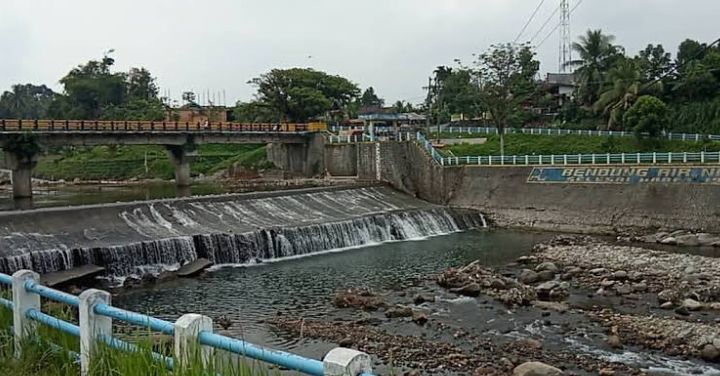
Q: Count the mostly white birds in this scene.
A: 0